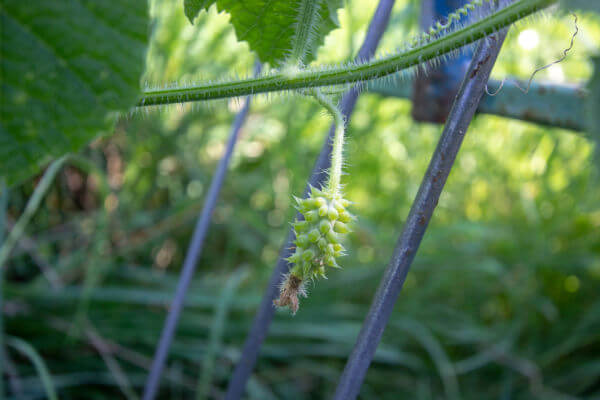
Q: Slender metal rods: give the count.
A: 3